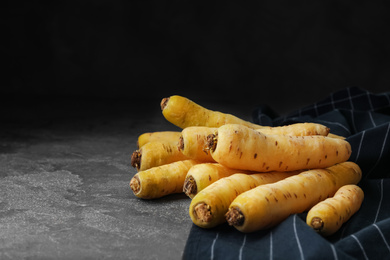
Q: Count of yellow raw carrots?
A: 10